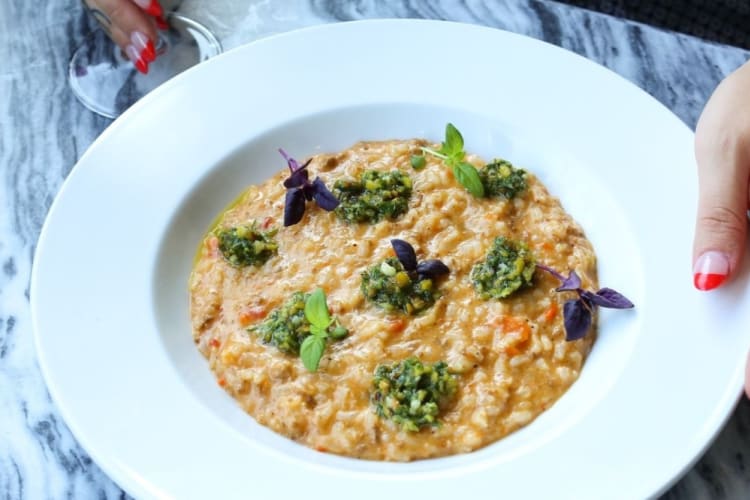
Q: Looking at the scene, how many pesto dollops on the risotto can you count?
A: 7